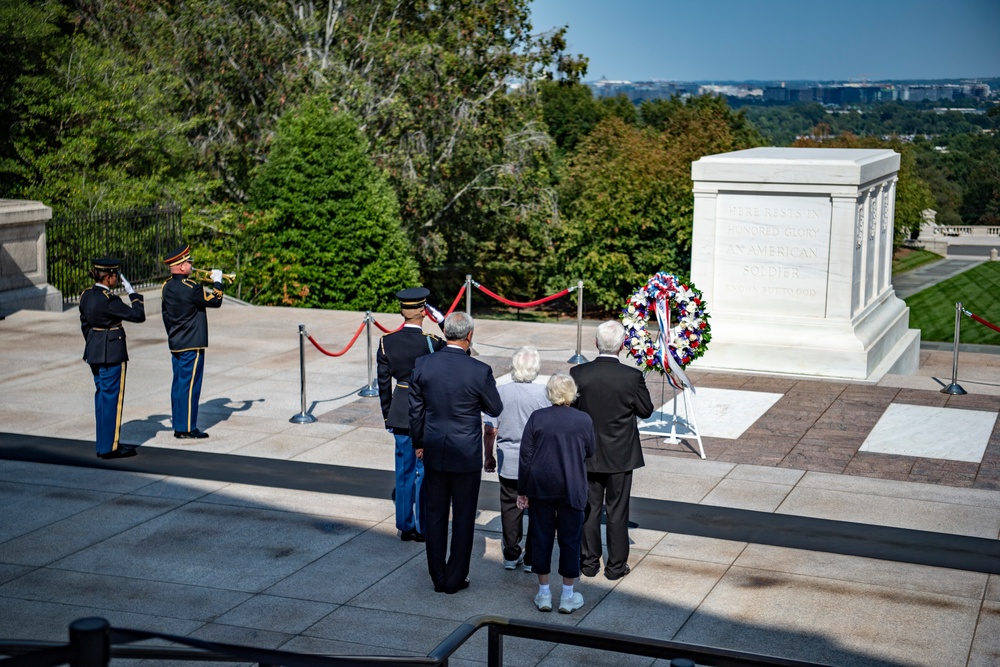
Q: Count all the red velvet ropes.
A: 5